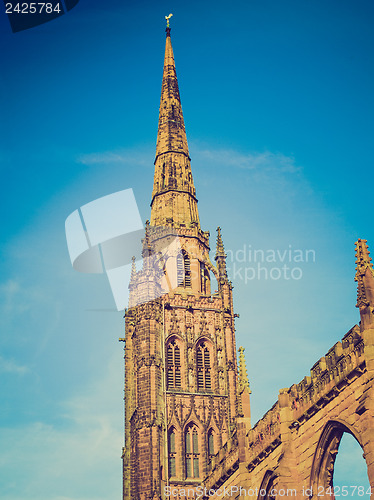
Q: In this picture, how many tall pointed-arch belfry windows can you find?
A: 2